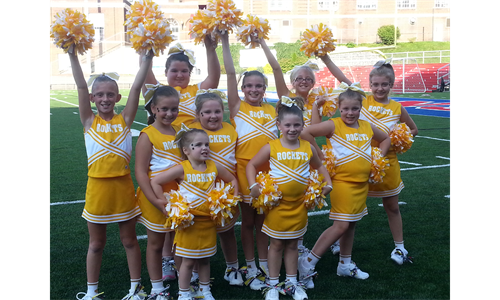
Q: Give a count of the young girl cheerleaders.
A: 10